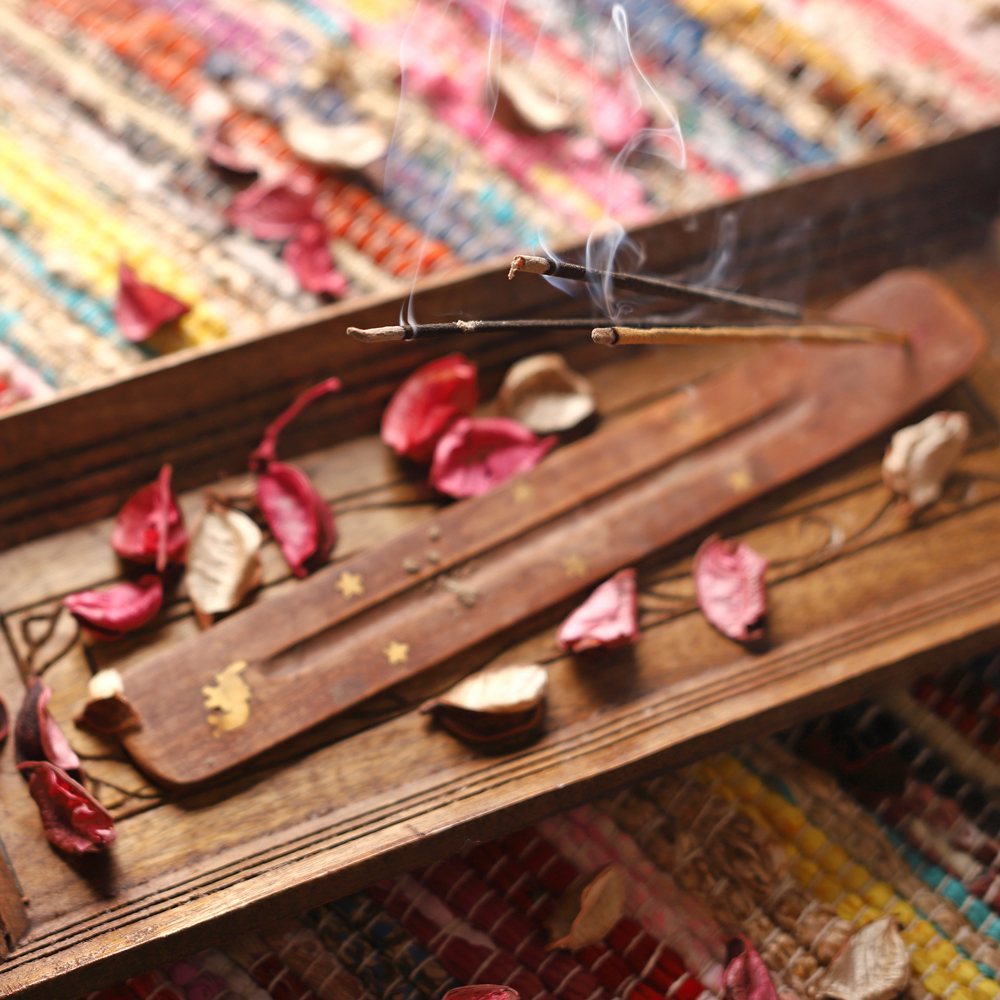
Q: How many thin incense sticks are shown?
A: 3